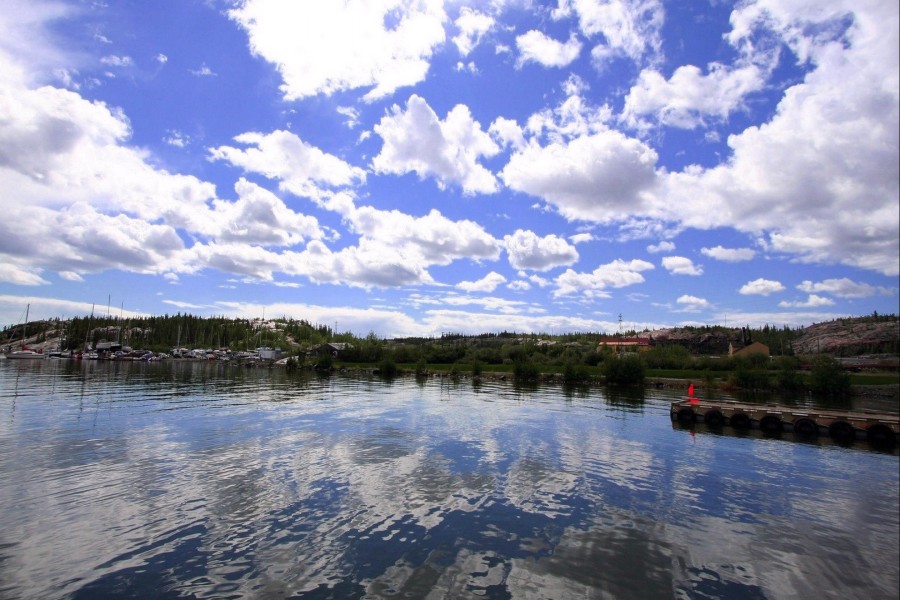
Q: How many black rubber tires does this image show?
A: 7